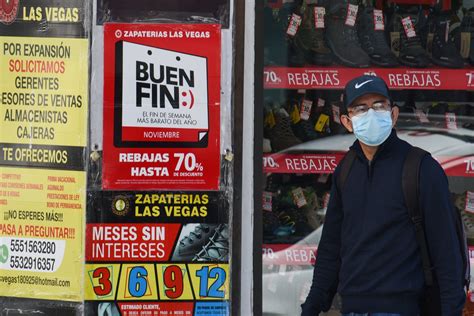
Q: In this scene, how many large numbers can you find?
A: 4